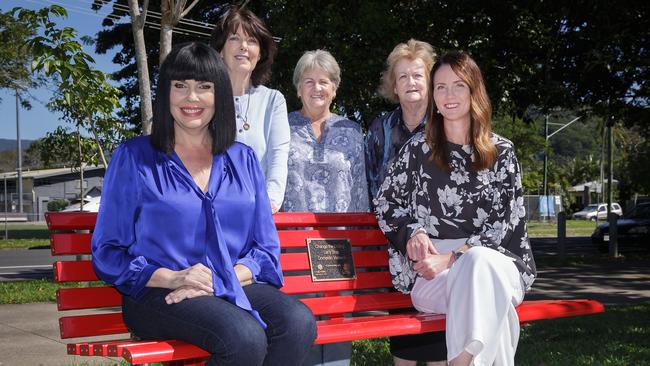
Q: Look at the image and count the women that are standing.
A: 3